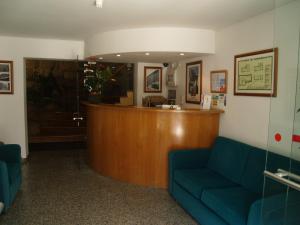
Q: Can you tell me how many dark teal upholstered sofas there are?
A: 2